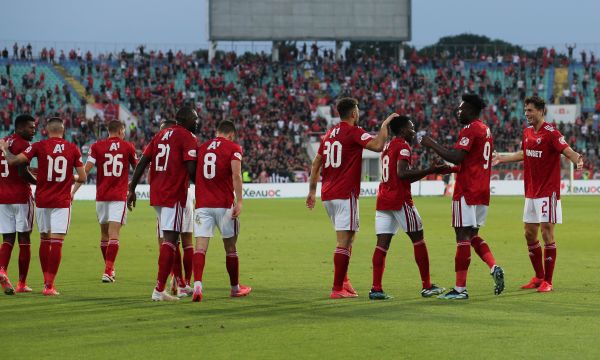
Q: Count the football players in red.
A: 10